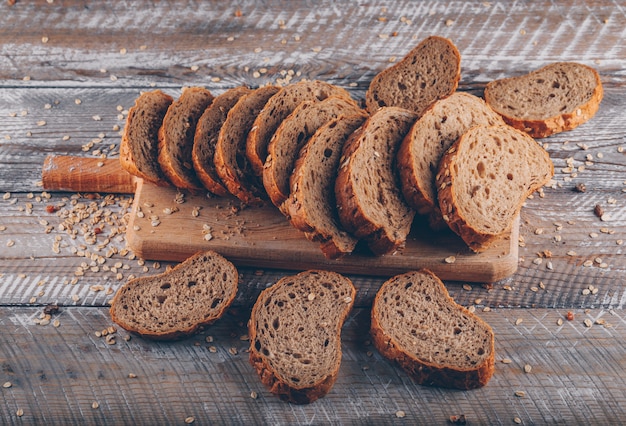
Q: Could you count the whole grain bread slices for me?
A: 15